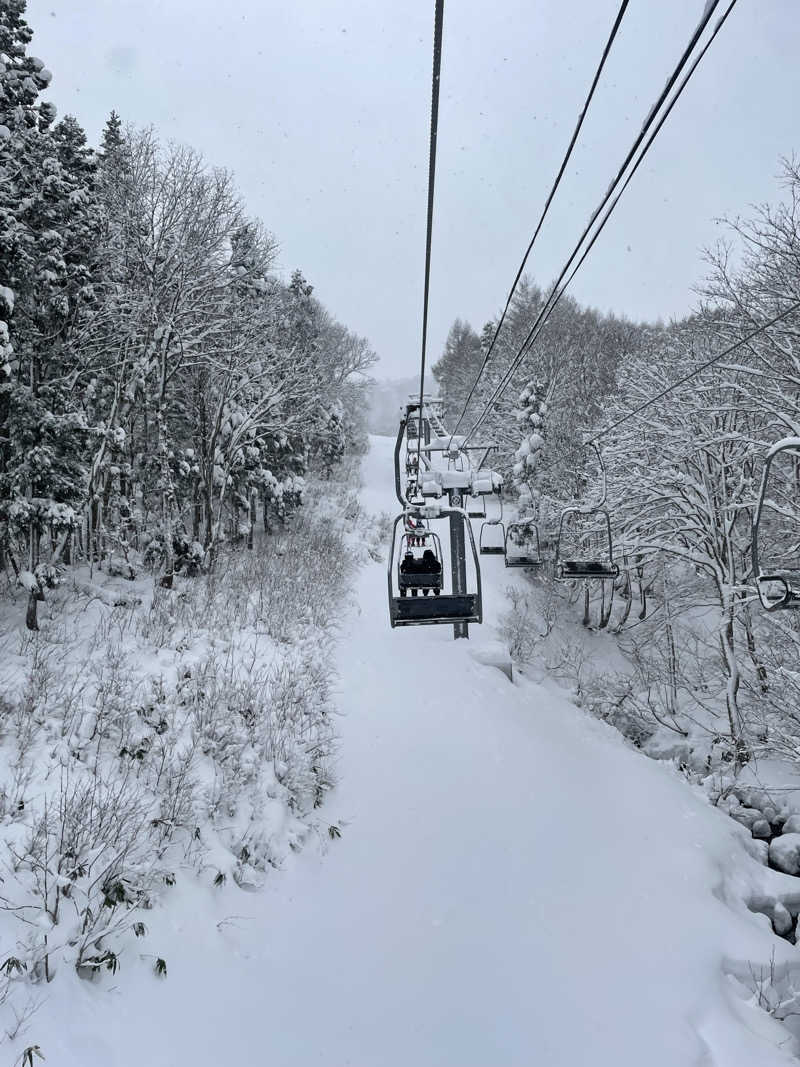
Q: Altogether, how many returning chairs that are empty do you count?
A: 5